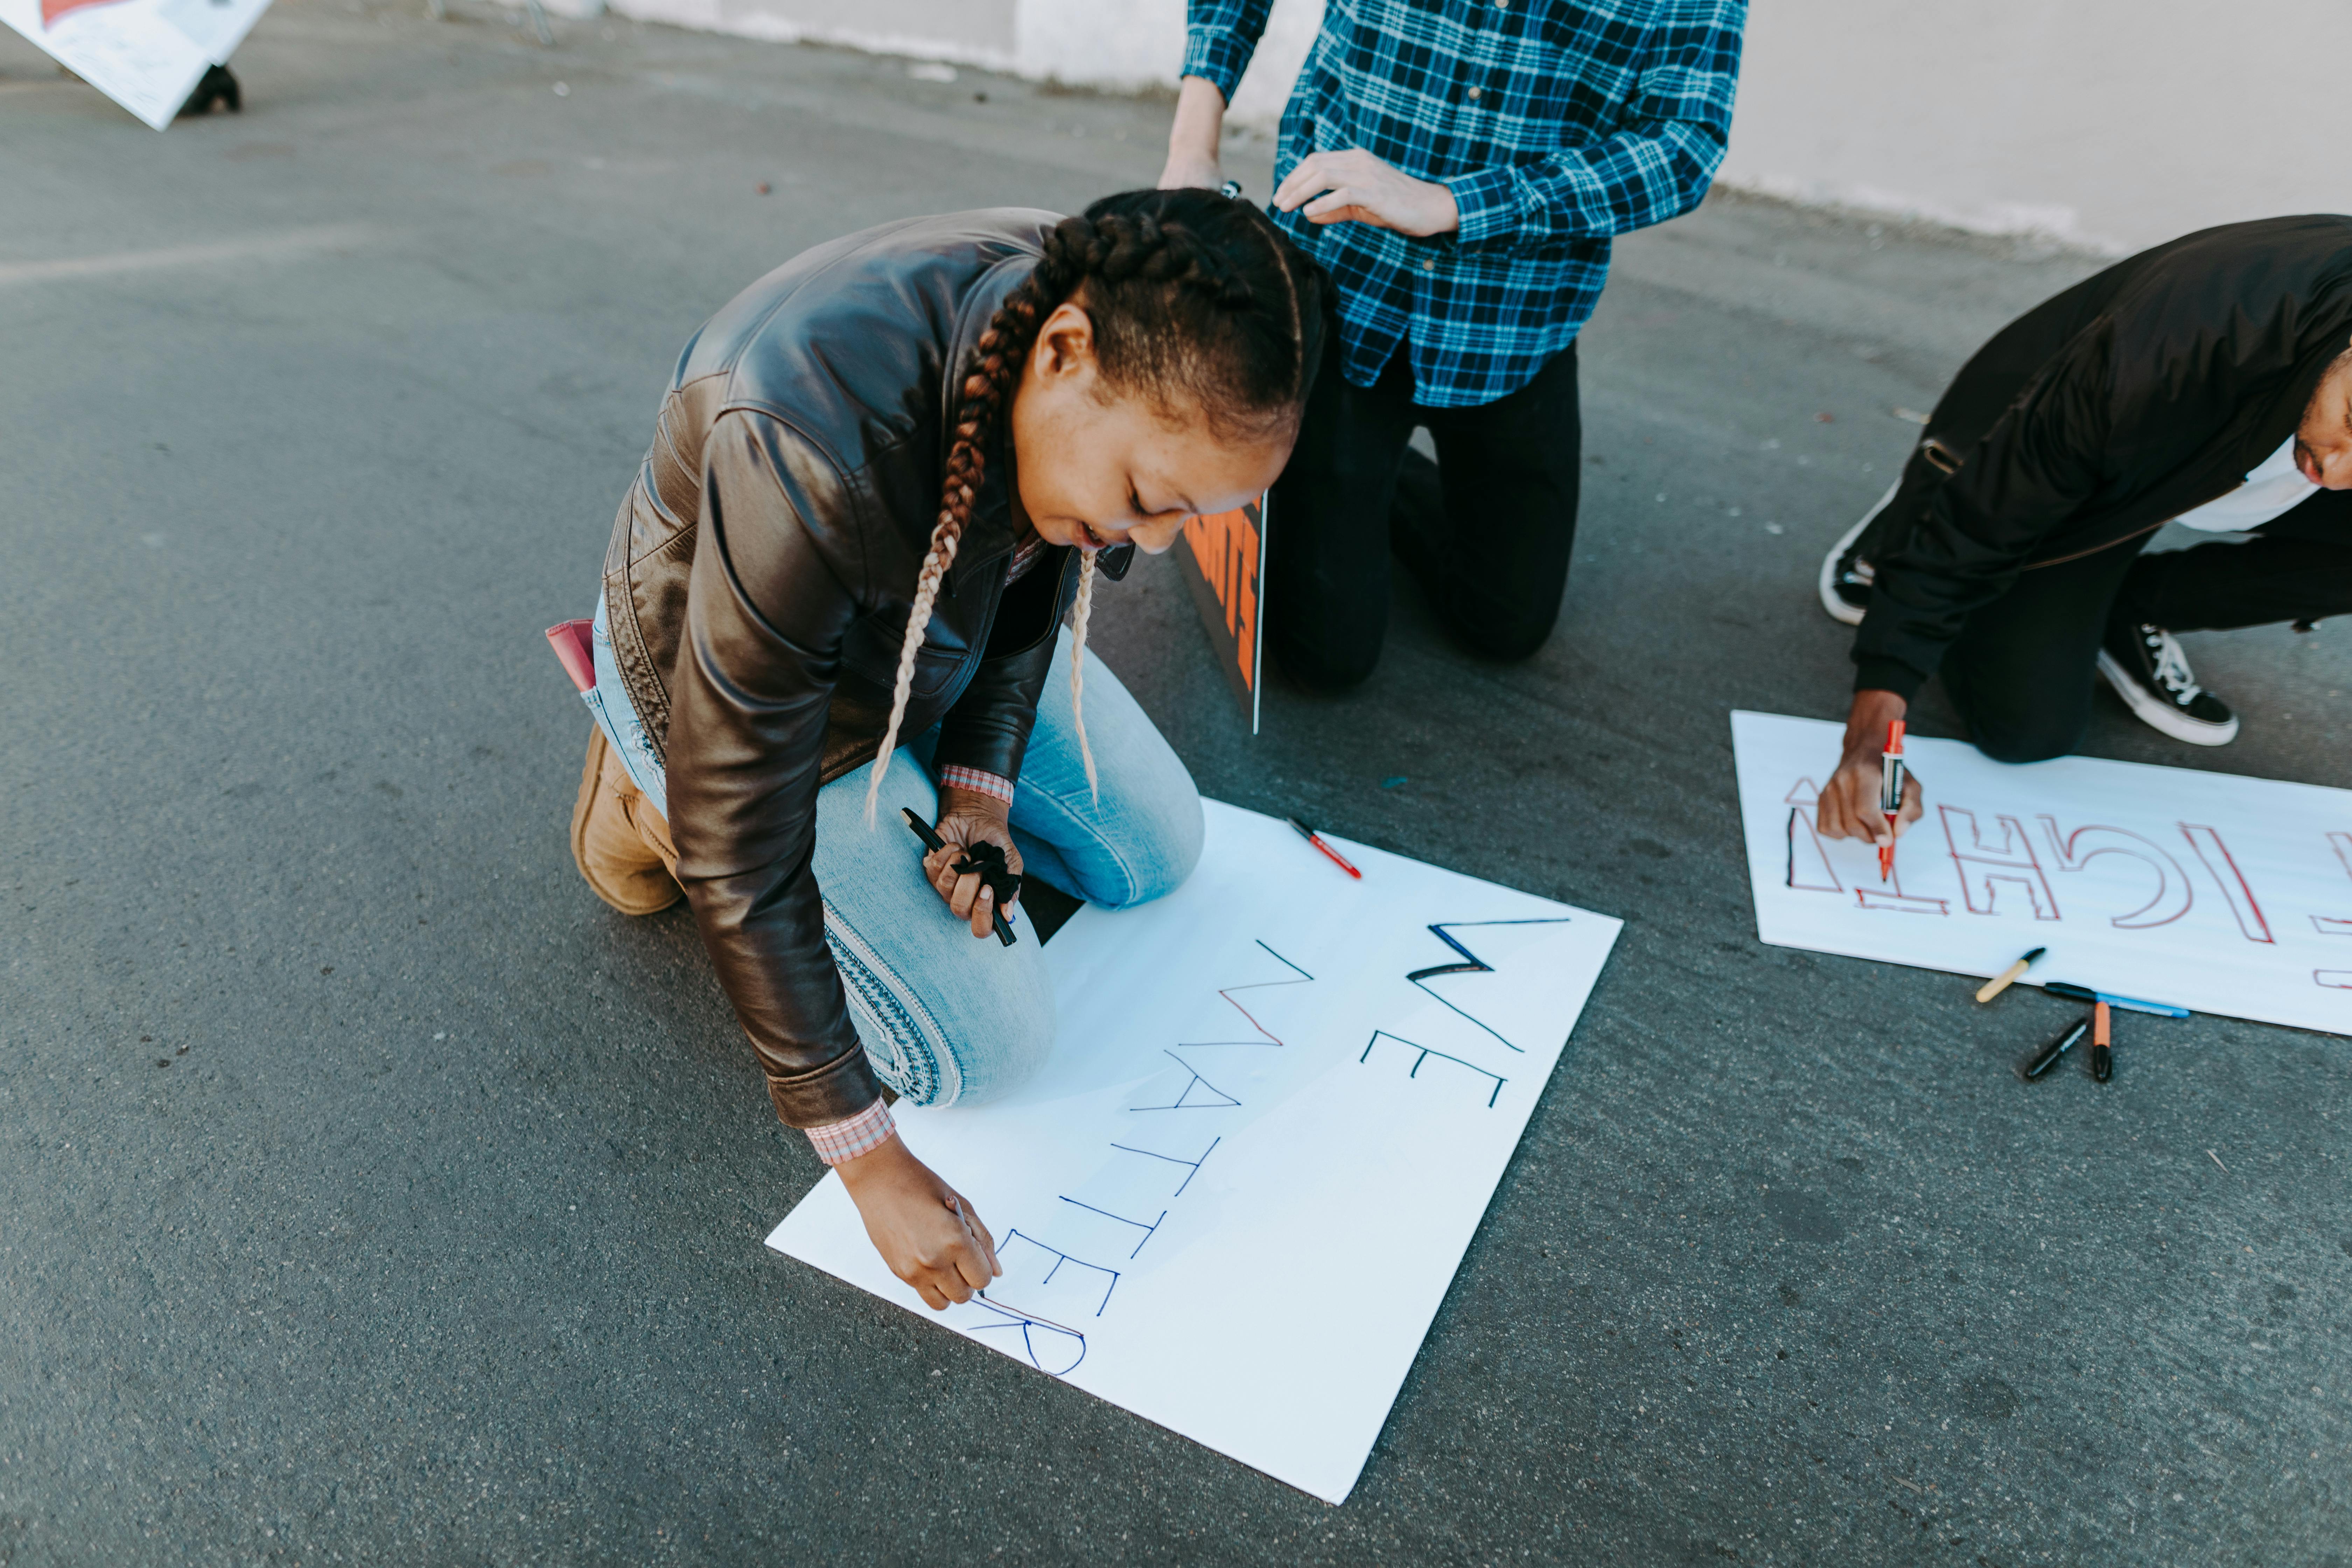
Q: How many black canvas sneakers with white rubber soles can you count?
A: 2